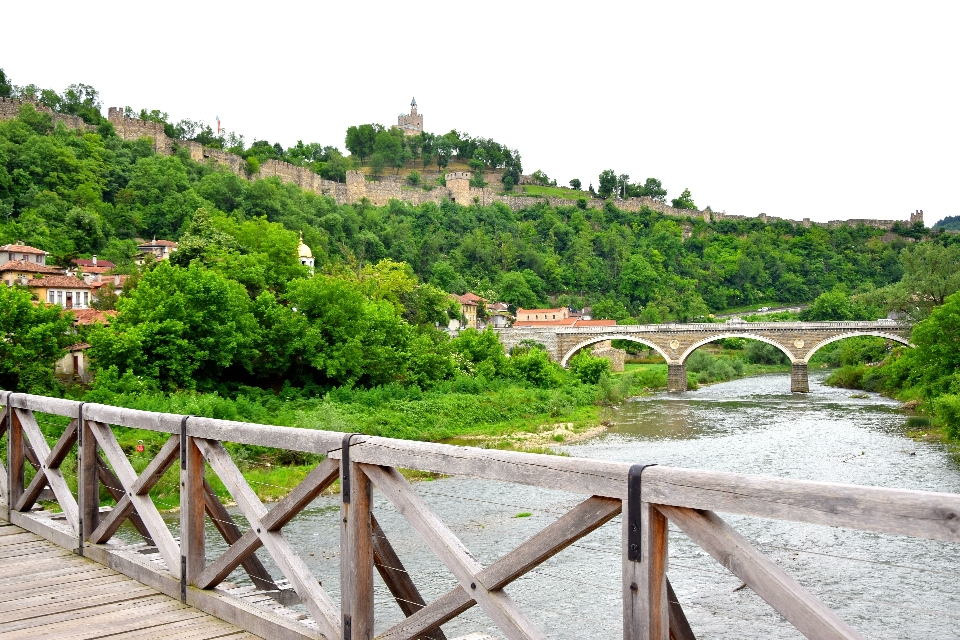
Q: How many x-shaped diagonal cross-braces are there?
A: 4